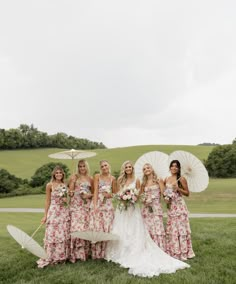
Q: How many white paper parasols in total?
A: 5